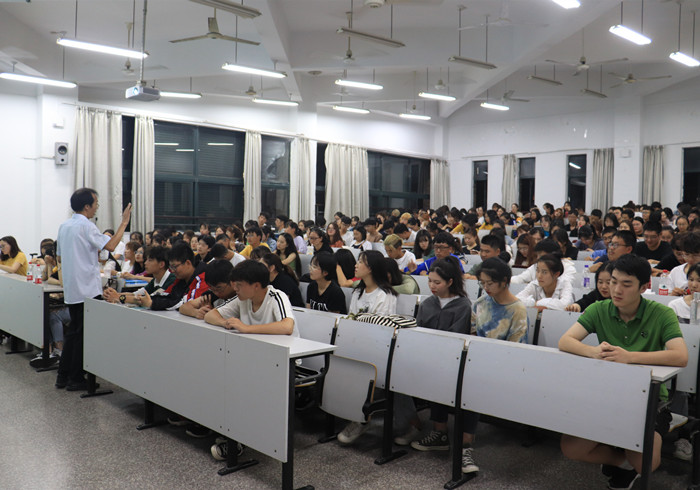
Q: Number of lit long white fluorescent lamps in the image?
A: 13